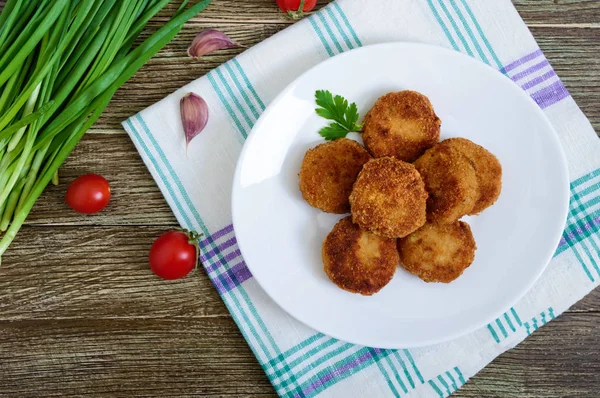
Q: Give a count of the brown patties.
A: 7